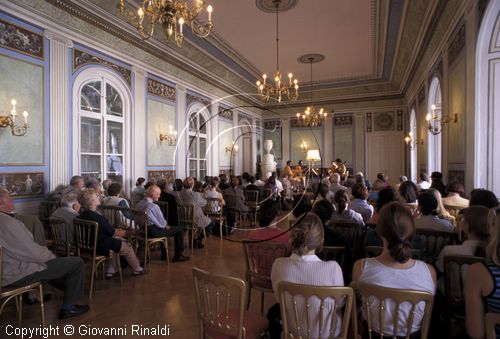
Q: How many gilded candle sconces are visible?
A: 6